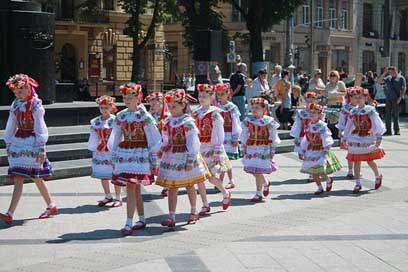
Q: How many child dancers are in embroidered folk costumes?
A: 12